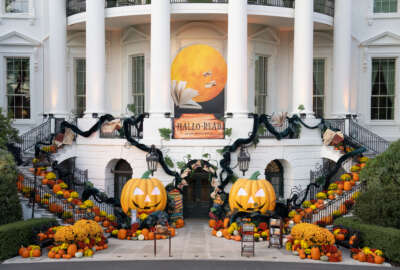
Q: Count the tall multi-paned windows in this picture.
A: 6